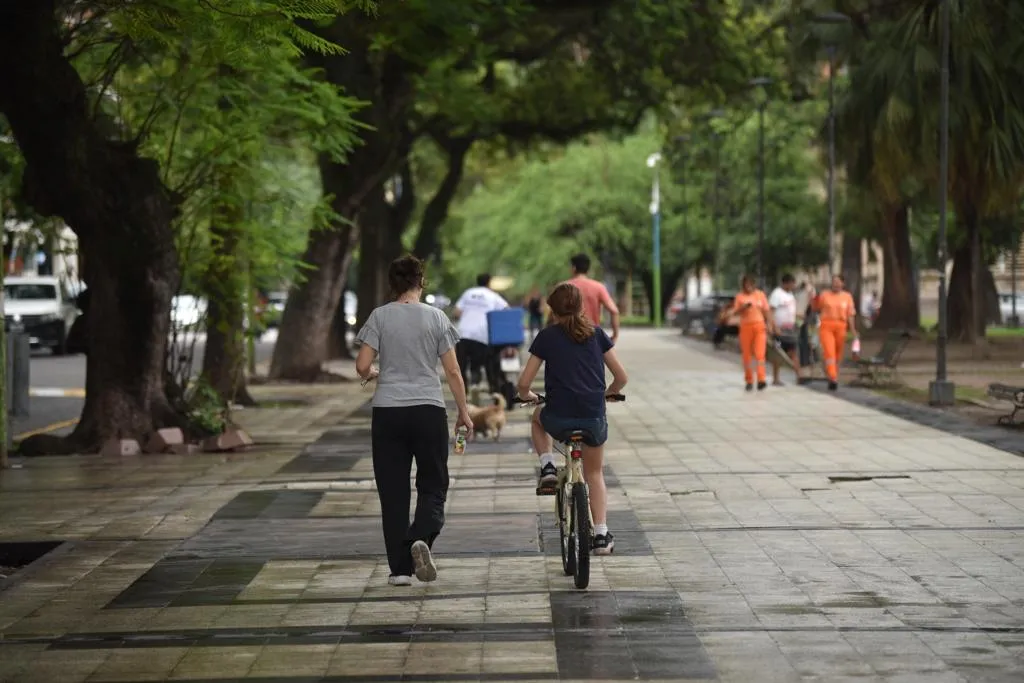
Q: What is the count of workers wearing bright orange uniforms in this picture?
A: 2